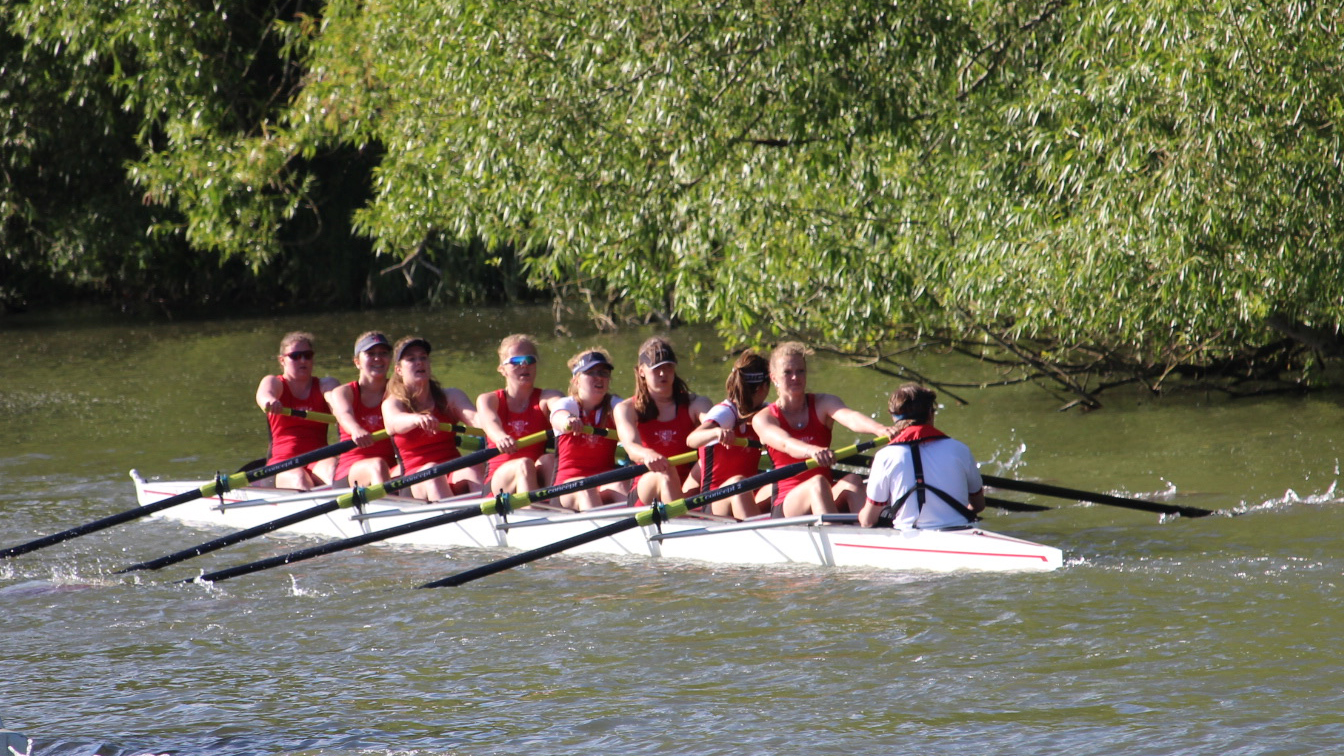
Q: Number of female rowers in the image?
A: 8